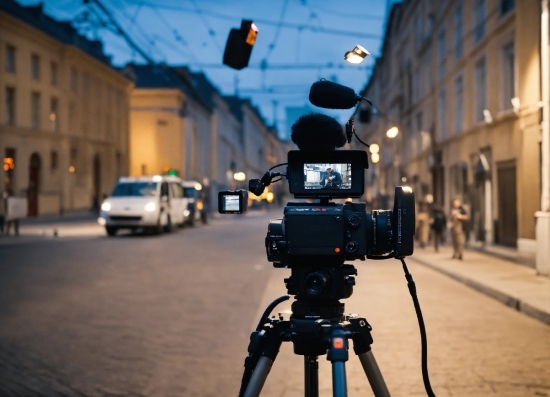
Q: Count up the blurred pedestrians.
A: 3